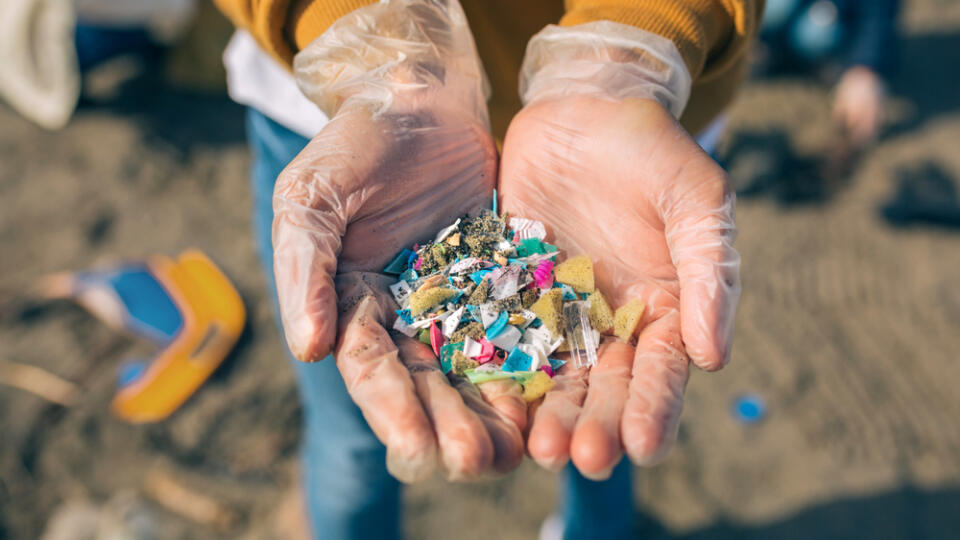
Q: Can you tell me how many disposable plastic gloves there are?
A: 2